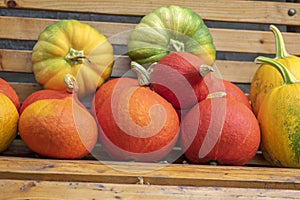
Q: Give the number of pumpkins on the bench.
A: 12